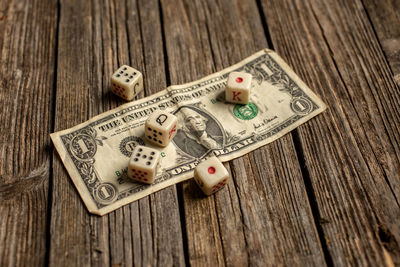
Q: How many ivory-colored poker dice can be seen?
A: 5